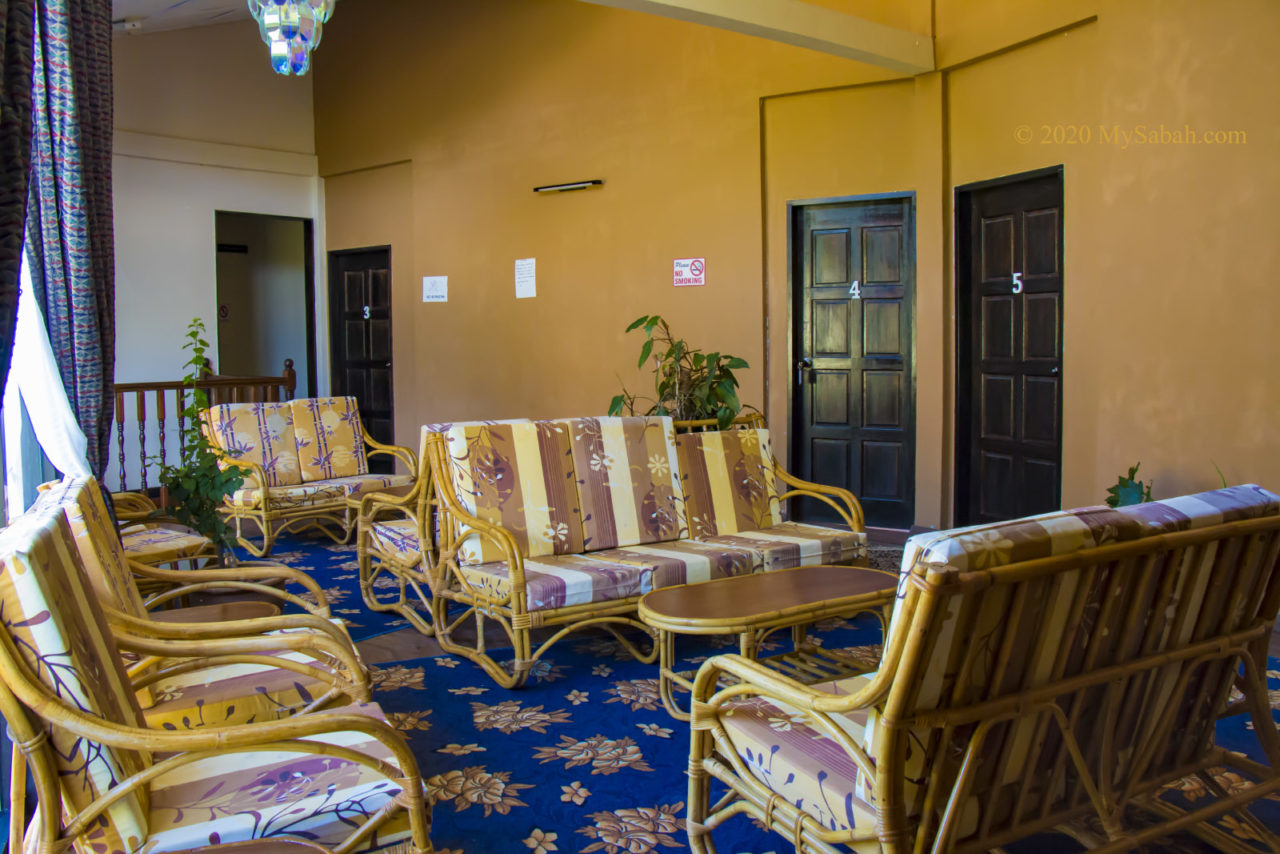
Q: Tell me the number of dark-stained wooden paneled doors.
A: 3